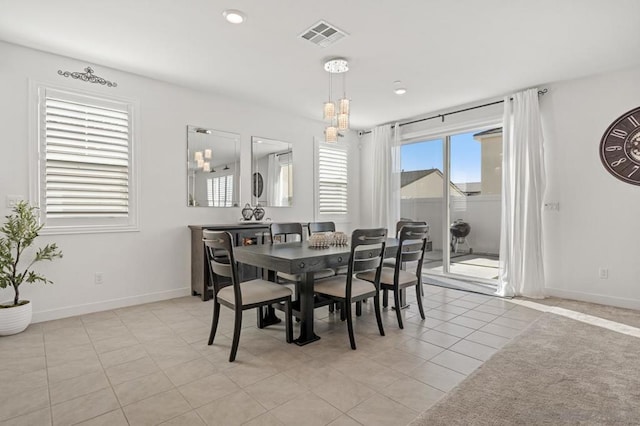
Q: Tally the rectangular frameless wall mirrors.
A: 2